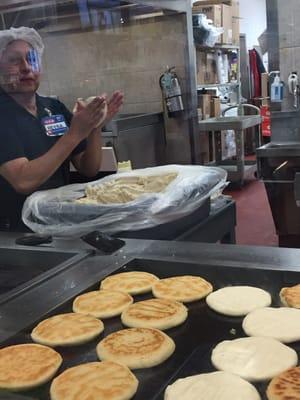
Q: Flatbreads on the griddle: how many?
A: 14